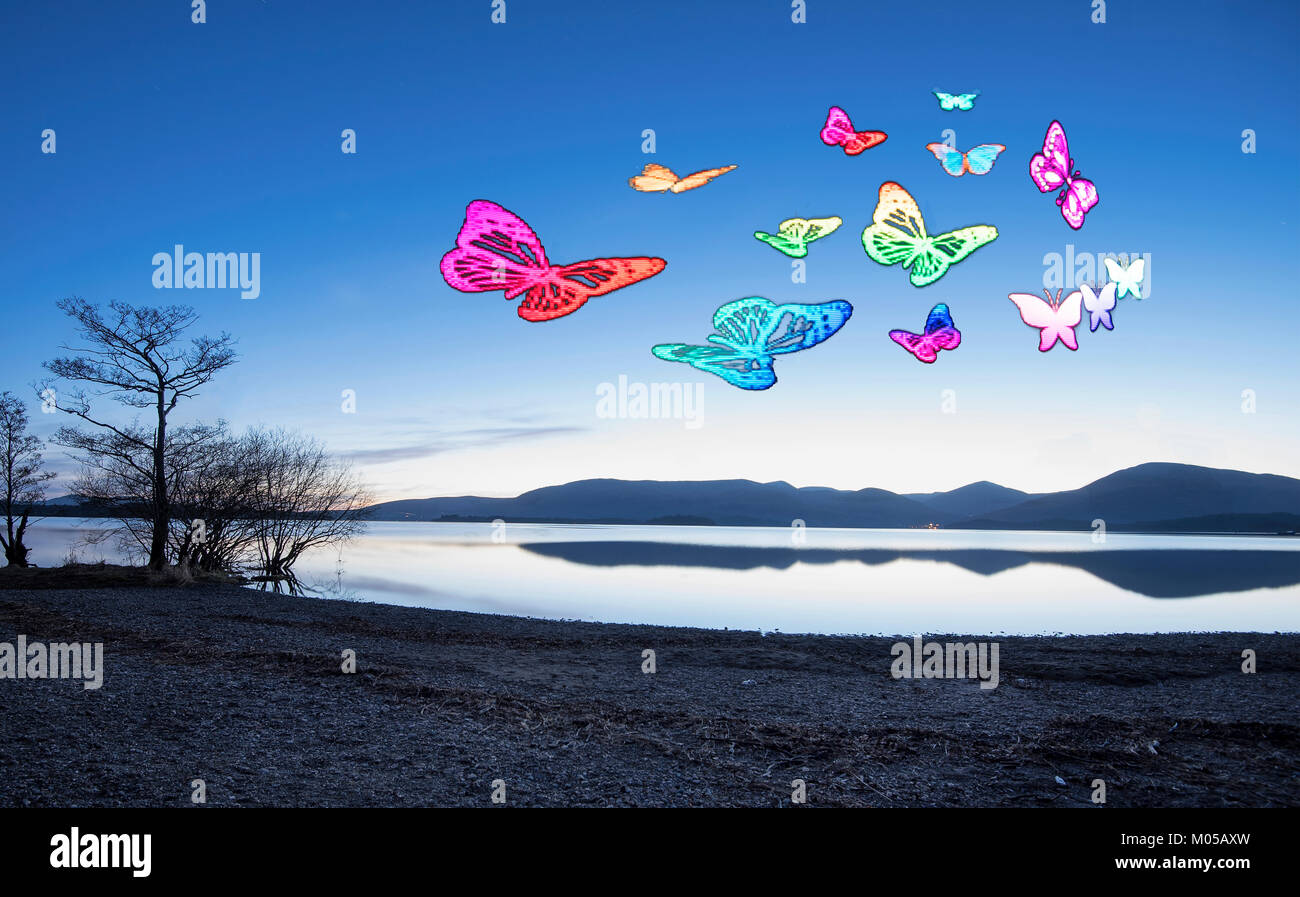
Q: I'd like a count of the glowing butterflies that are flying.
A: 13